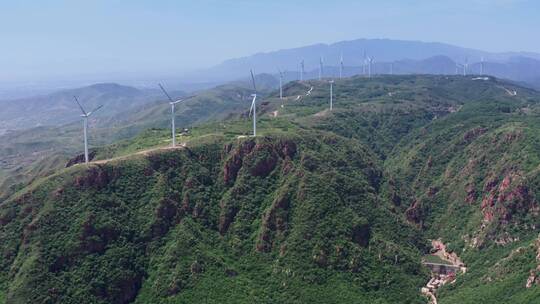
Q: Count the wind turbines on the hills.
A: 14